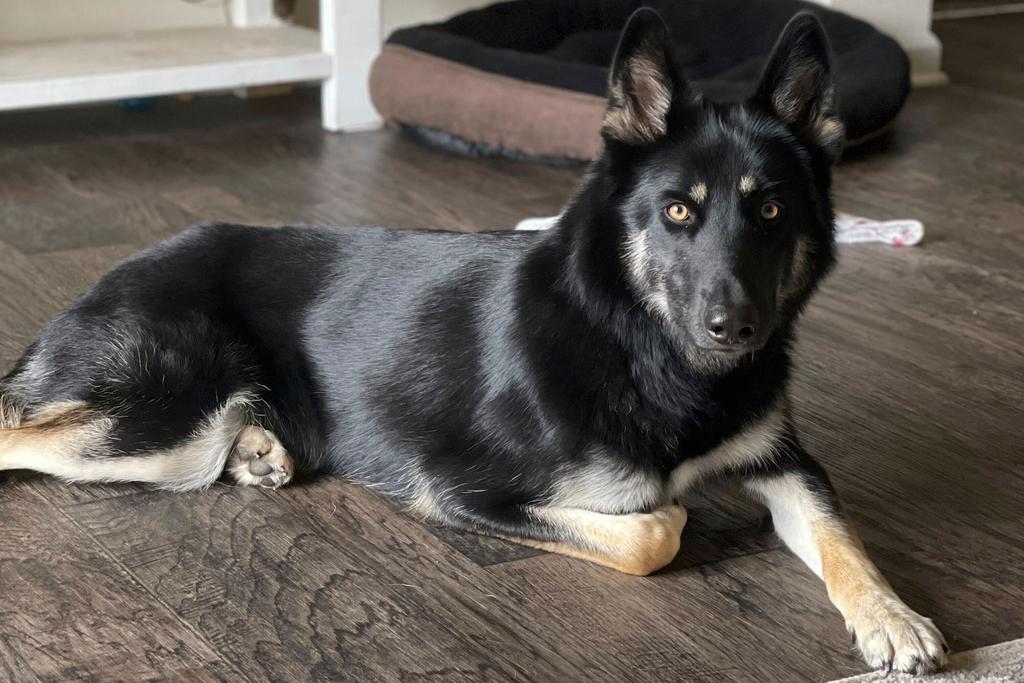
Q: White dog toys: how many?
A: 1